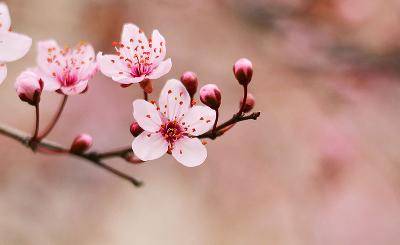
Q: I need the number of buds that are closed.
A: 7